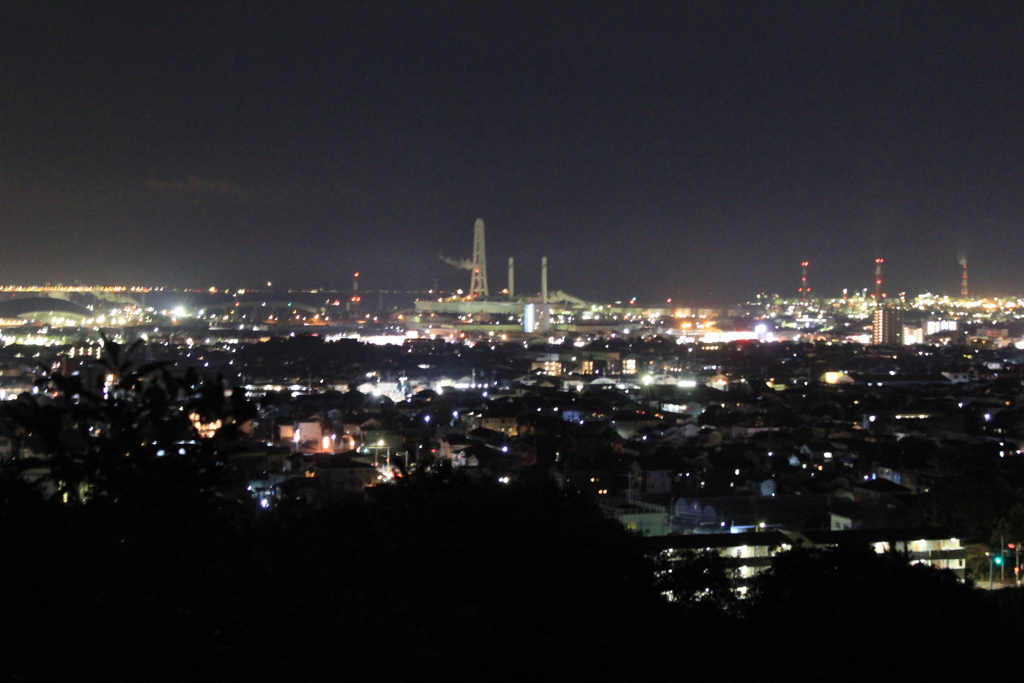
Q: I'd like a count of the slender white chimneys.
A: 2